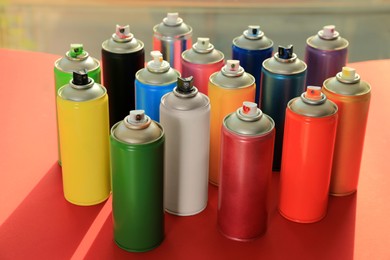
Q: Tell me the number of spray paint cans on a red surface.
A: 15